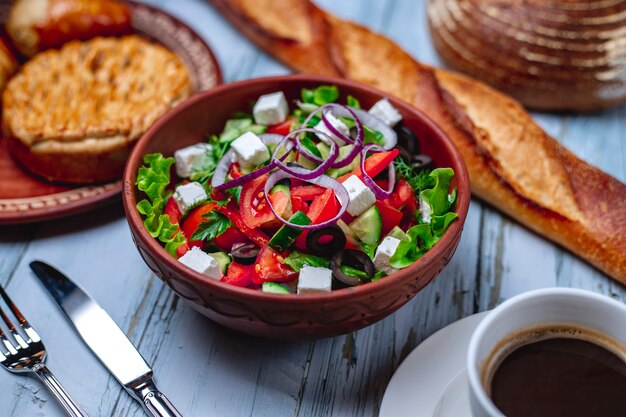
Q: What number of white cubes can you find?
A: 11